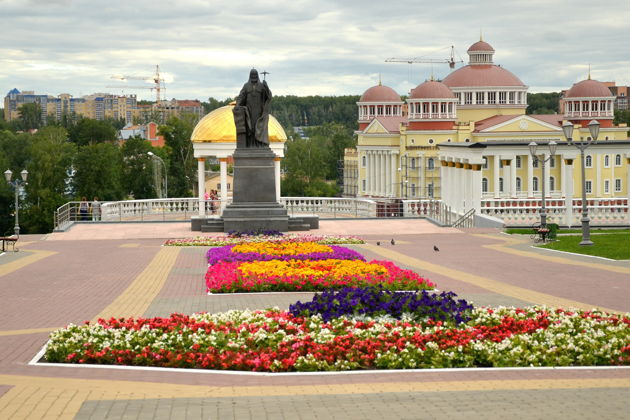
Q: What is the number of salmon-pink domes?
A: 5